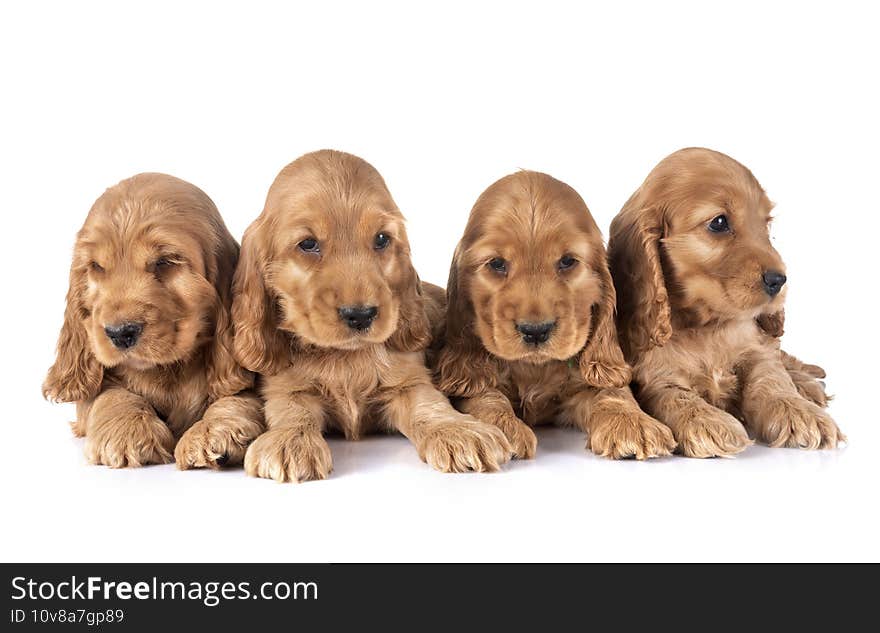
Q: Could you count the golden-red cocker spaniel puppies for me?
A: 4